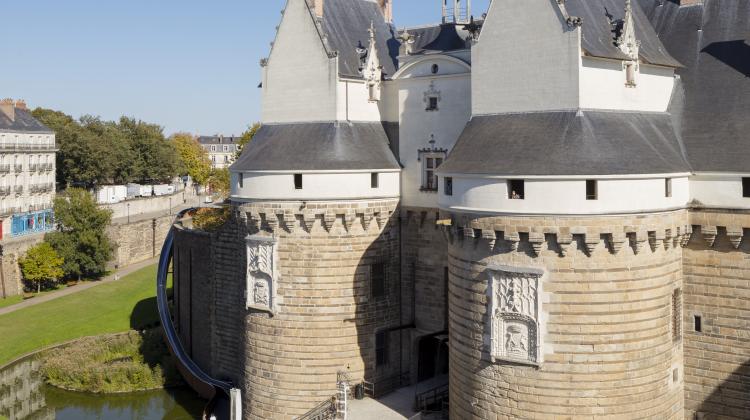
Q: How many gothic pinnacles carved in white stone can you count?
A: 2